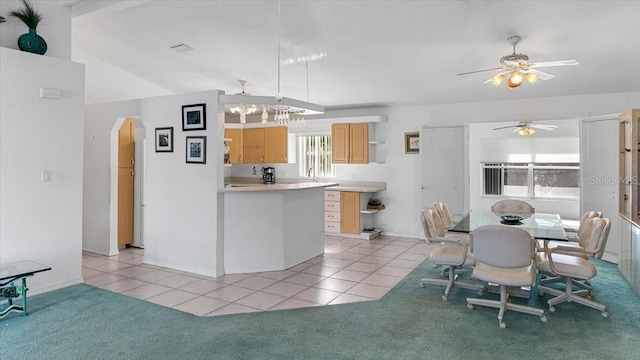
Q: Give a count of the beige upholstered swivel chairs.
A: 6